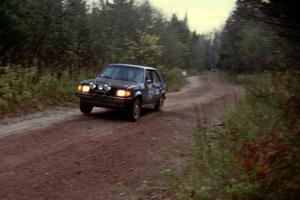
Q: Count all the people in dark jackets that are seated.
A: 0